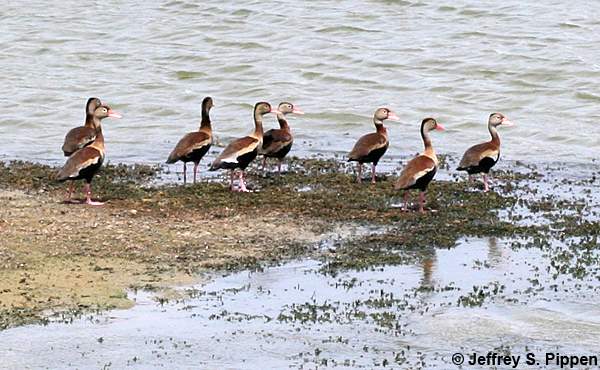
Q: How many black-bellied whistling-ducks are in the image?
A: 8